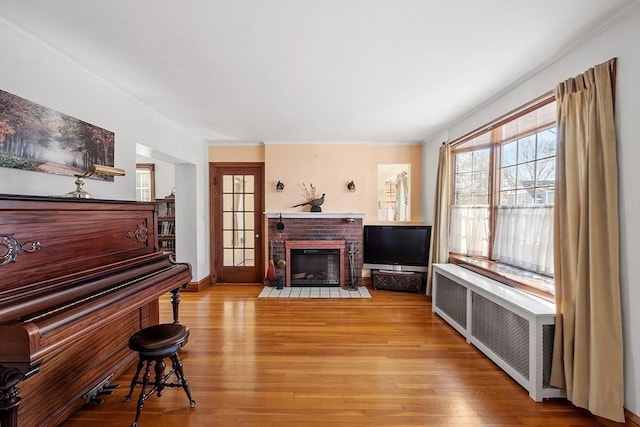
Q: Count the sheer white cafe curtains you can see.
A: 2